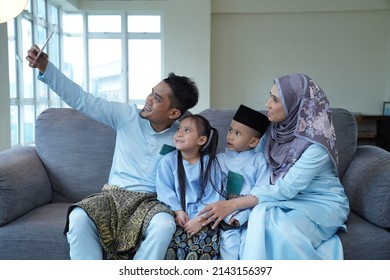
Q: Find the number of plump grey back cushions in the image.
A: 2